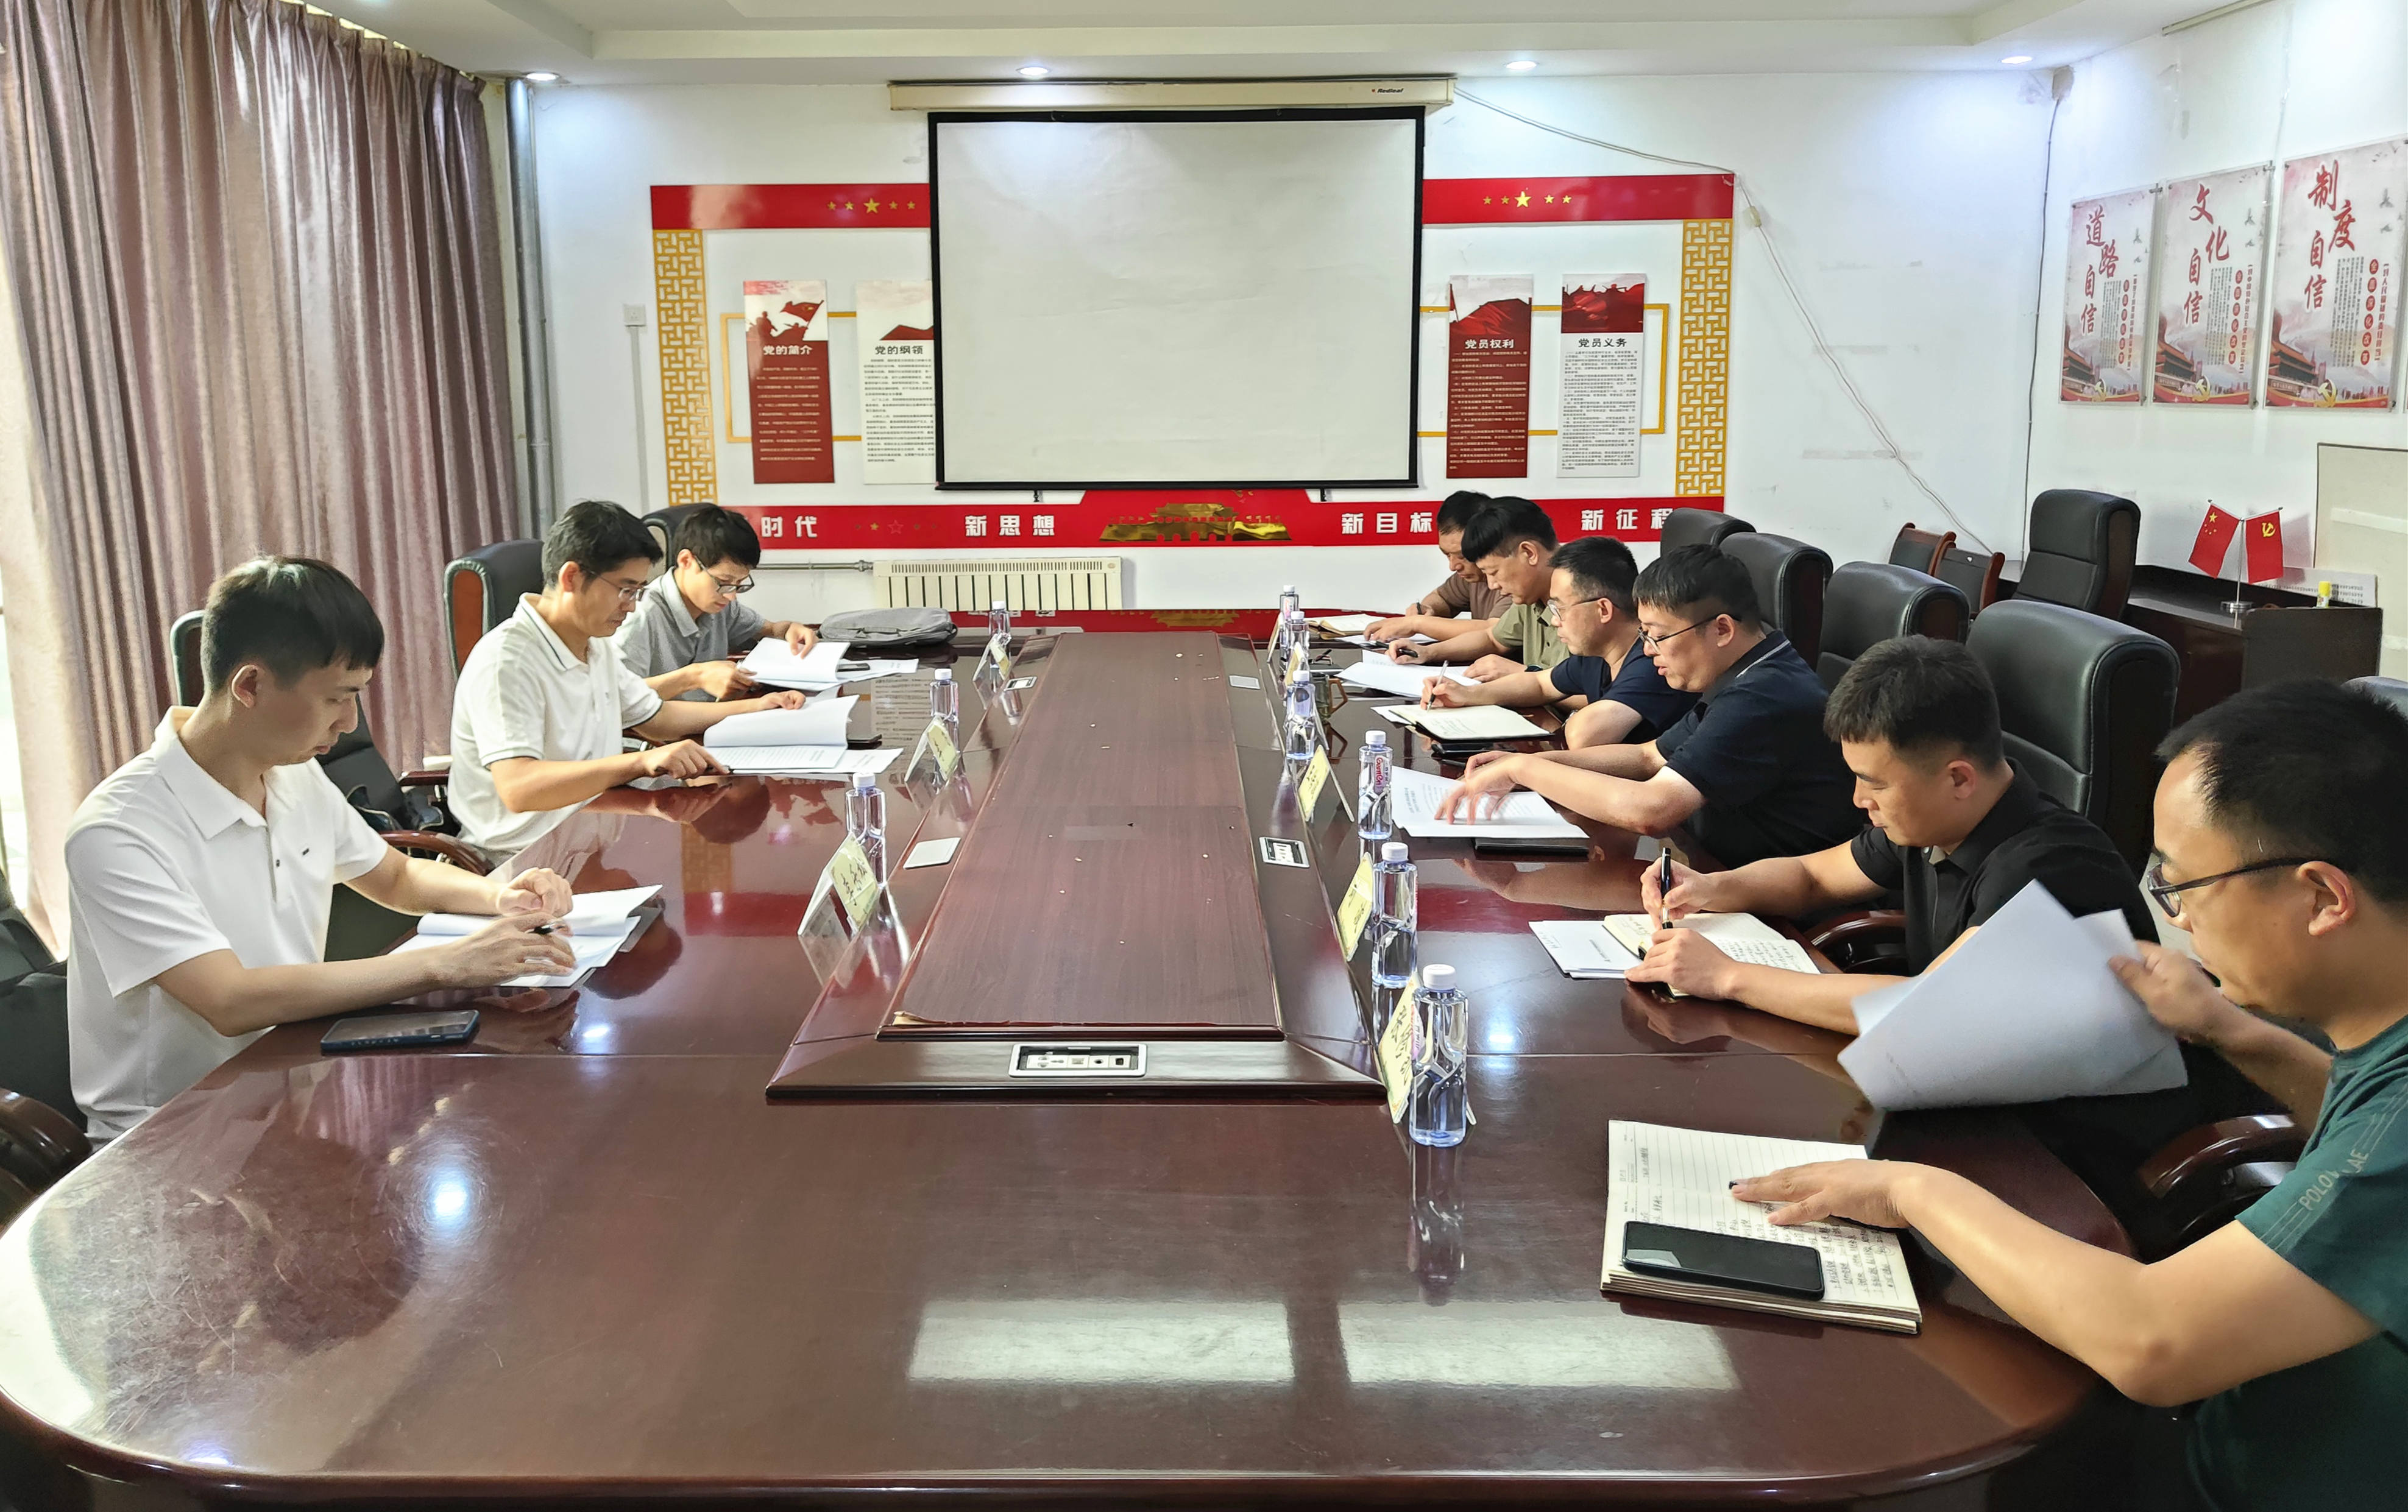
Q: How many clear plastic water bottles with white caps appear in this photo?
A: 9